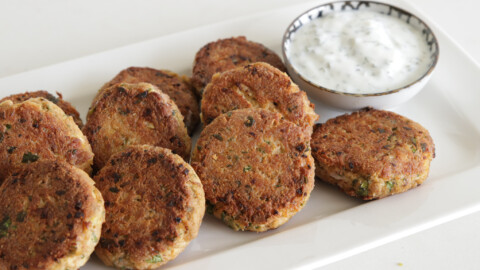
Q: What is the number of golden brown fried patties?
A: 10